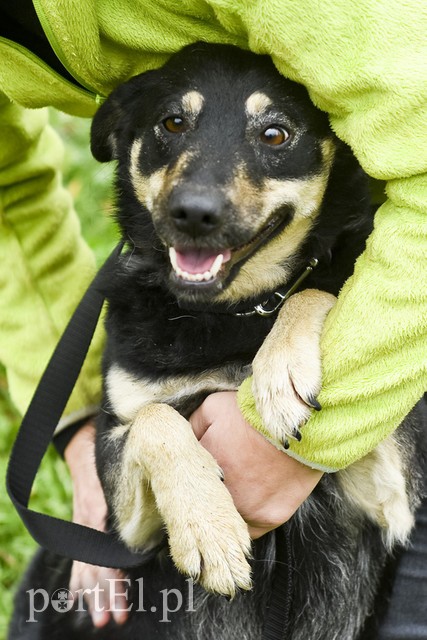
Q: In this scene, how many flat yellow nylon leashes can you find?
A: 0